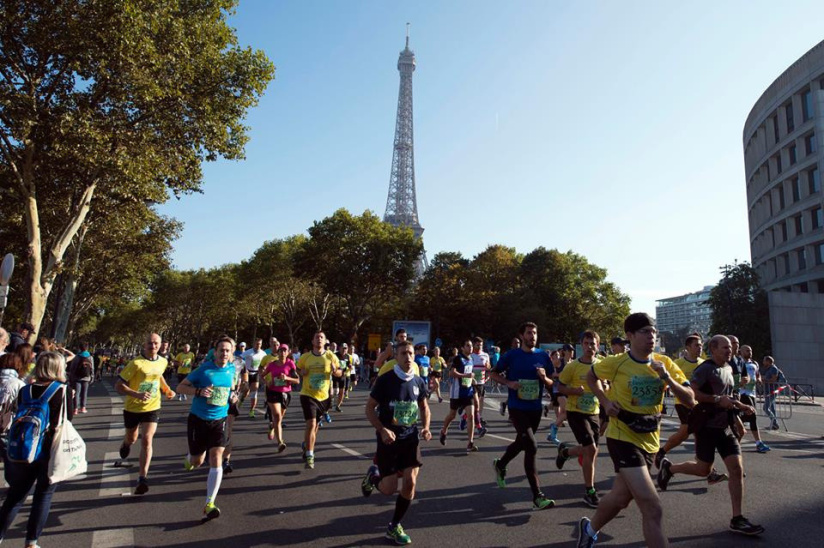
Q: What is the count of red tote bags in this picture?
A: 0